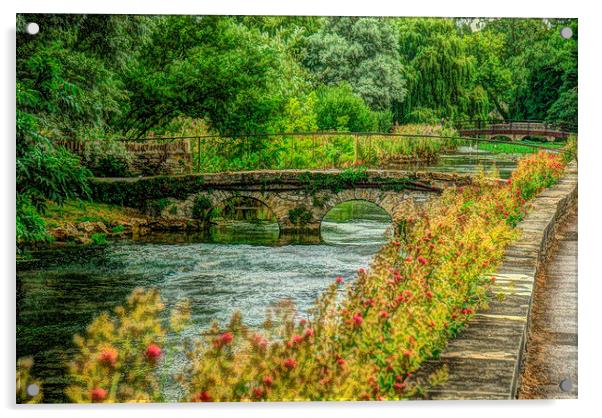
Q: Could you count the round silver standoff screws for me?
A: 4